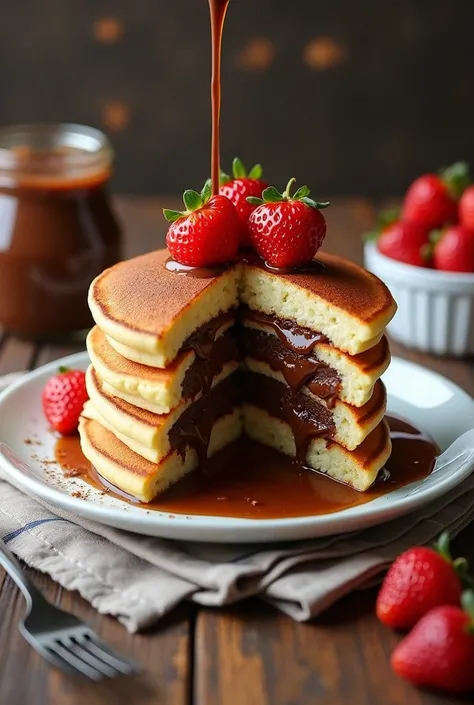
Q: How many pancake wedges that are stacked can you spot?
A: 4